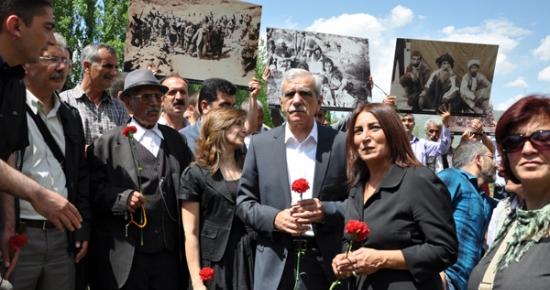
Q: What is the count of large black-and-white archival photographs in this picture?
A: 3